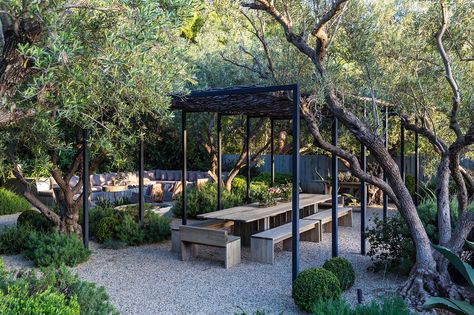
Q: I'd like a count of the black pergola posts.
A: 12